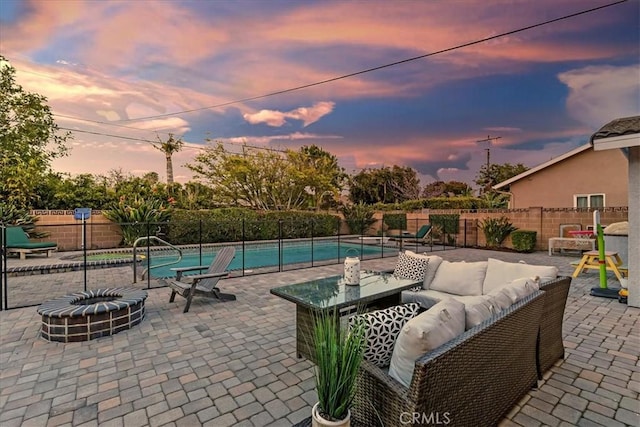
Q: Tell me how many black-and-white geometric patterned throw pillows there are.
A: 2